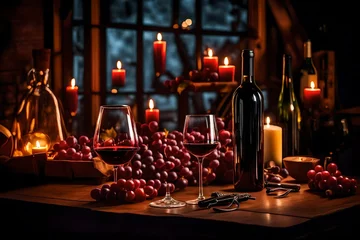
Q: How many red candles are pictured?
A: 7